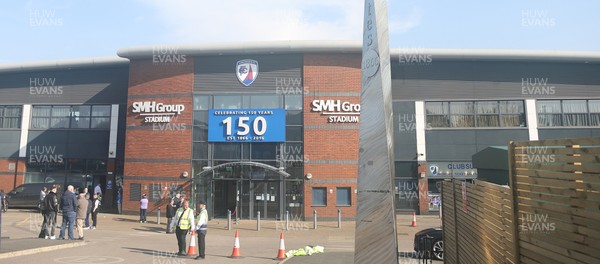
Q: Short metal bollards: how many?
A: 6